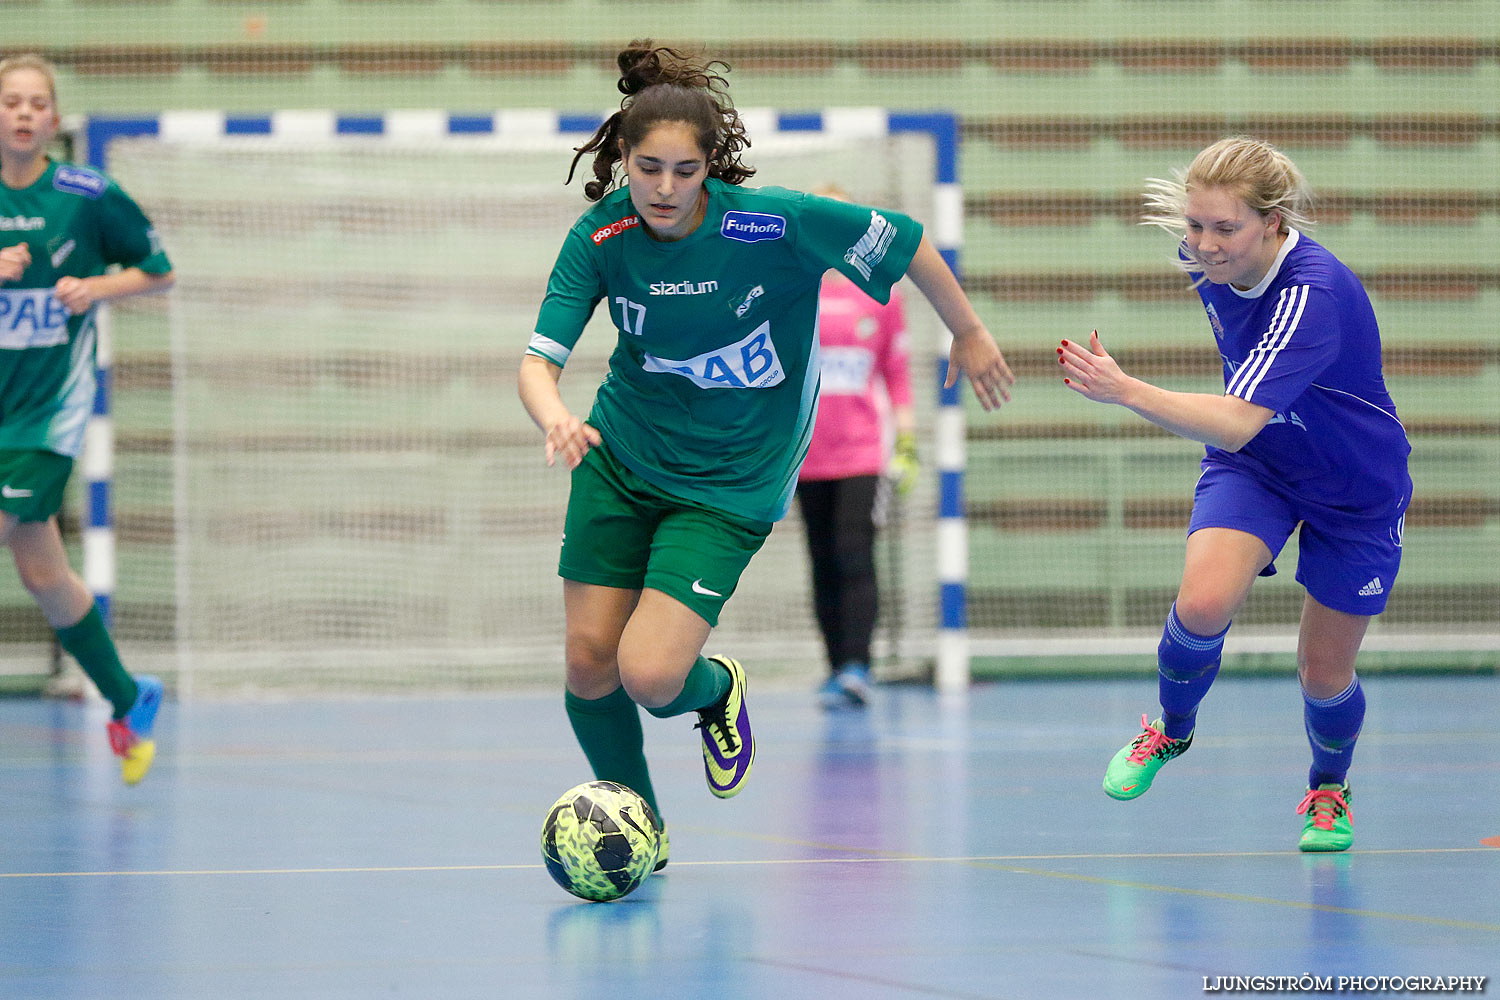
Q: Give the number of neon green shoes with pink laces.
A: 2